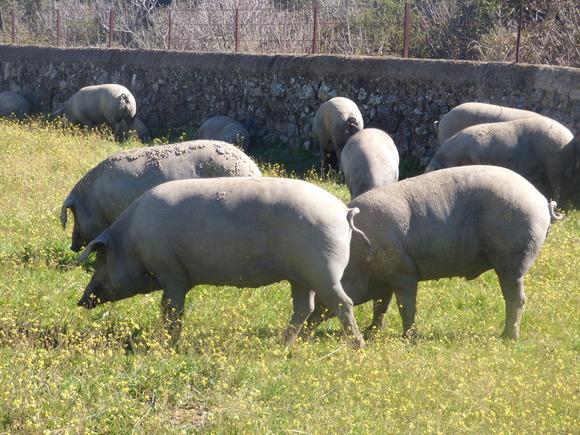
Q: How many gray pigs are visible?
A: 11